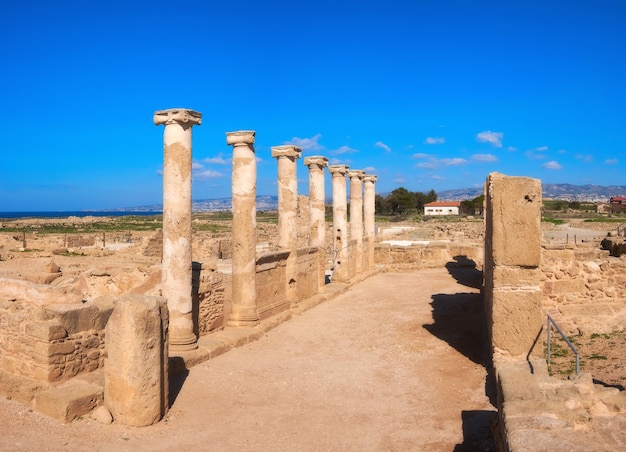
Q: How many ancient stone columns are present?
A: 7